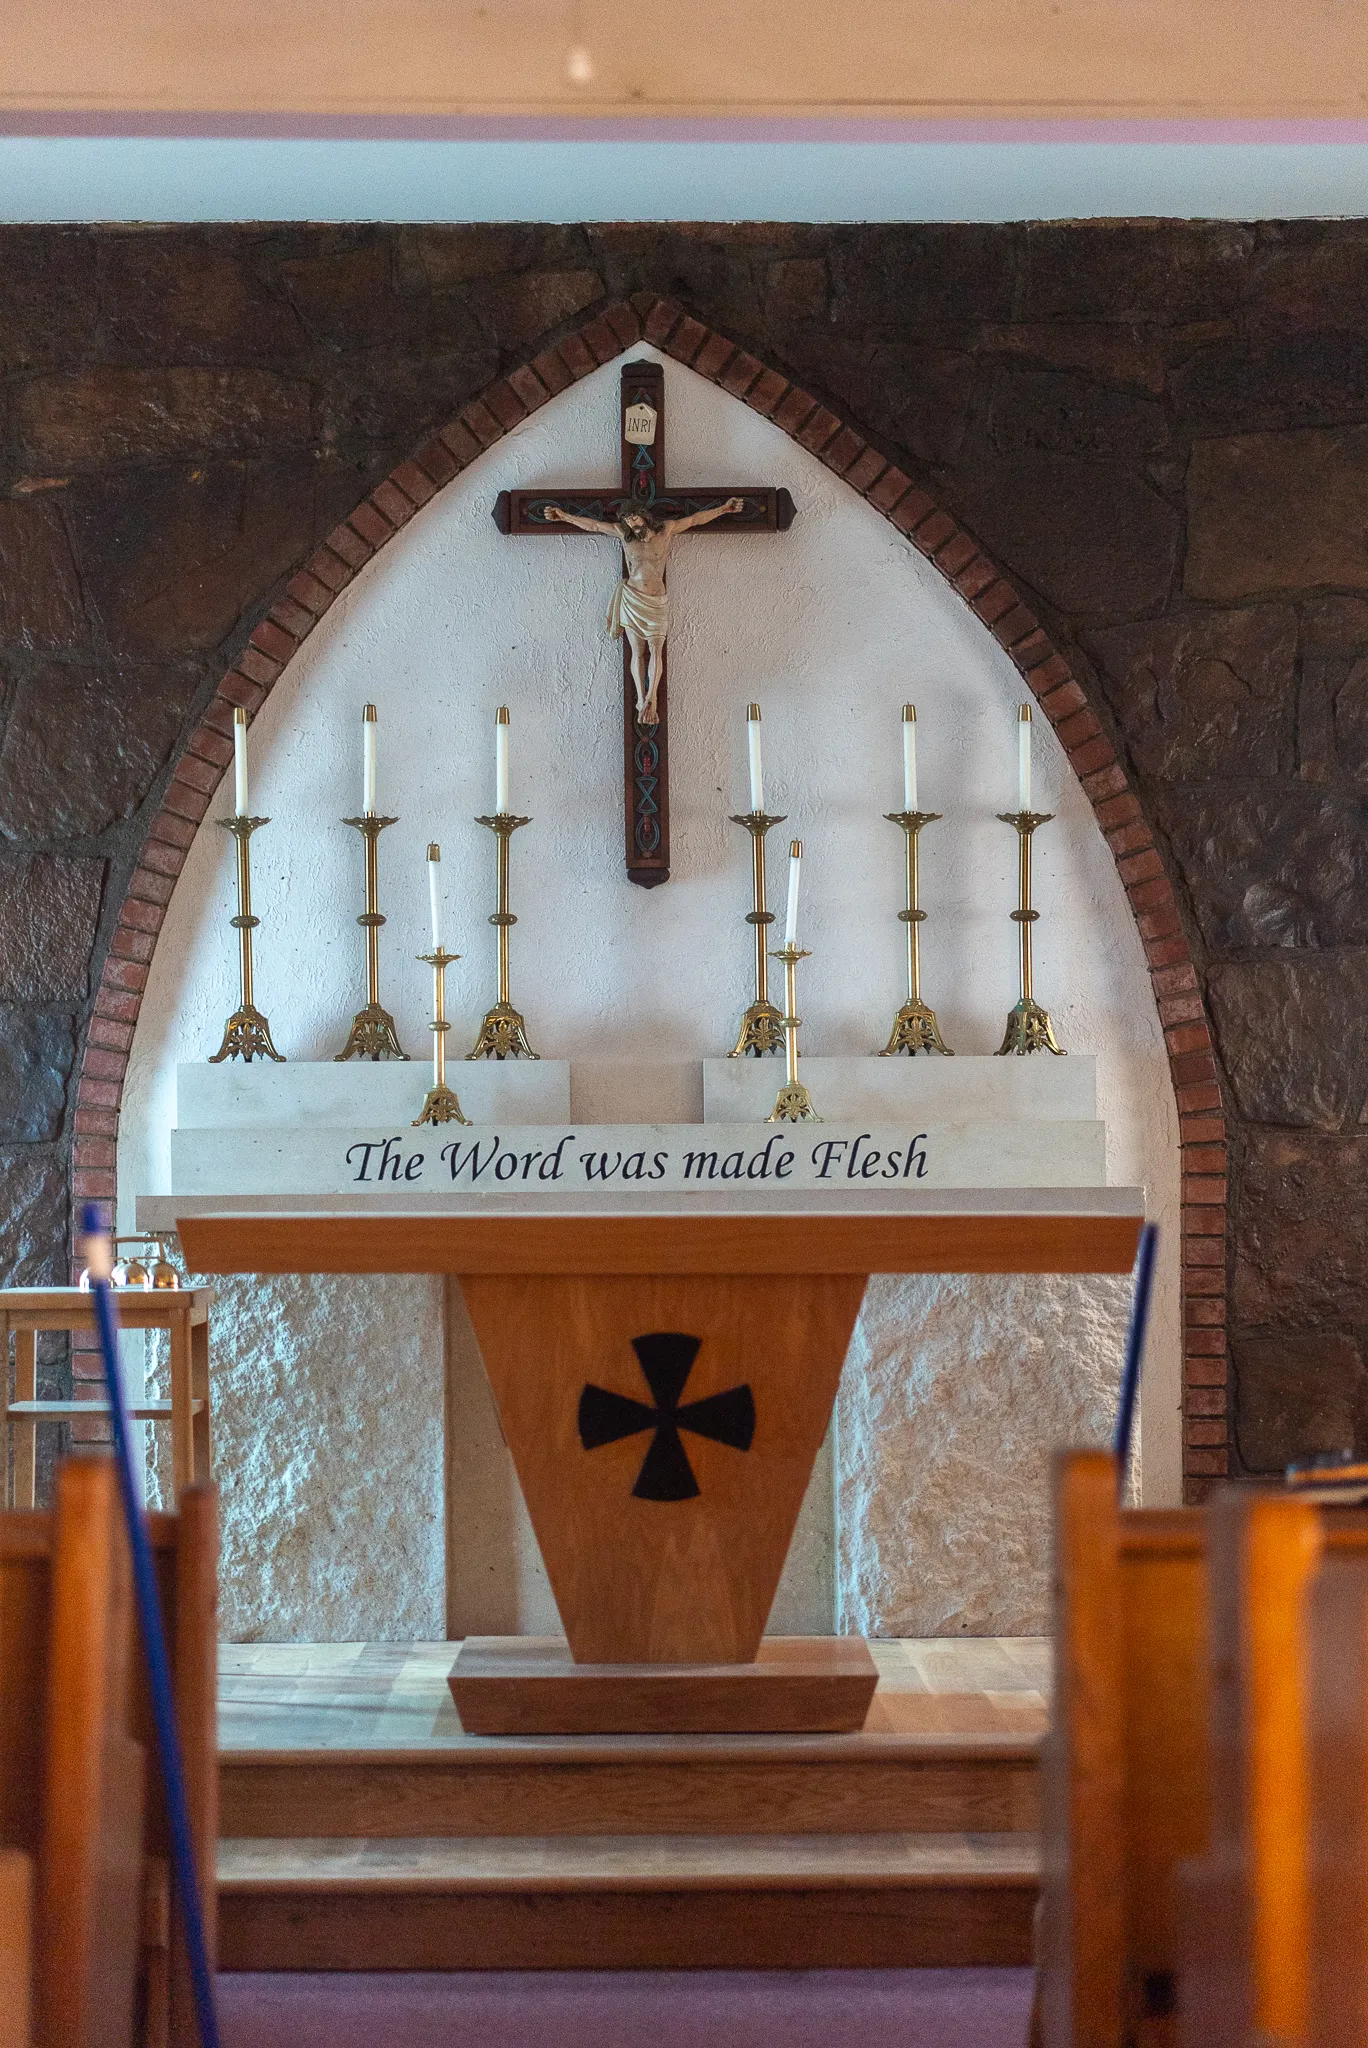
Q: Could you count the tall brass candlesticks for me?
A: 6